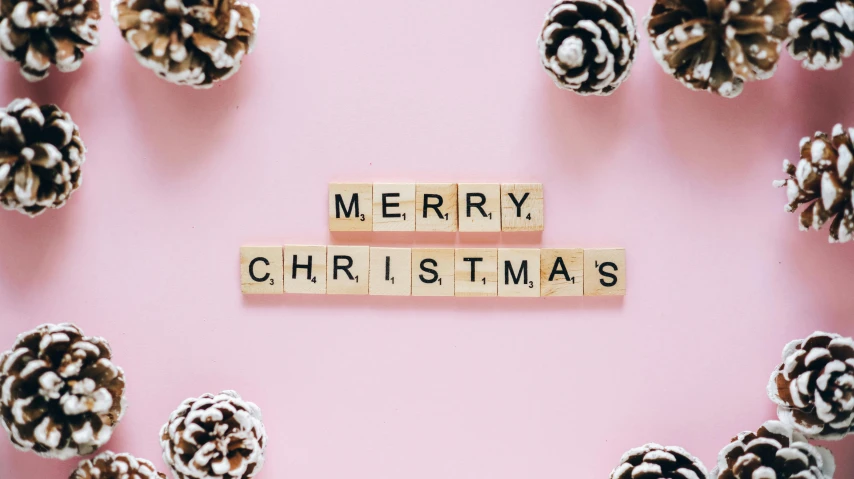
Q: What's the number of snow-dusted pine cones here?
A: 13